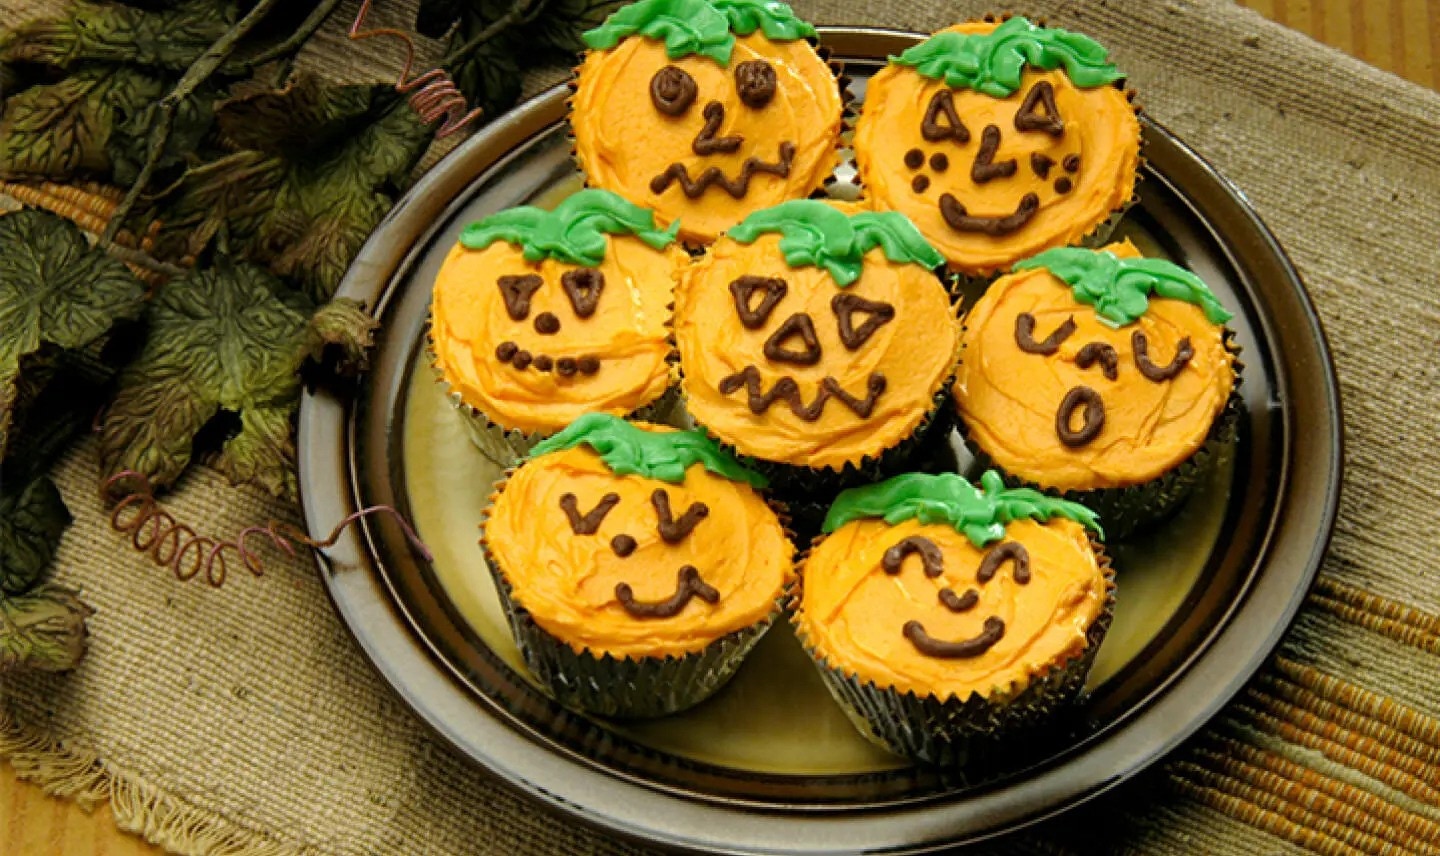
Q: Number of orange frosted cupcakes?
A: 7